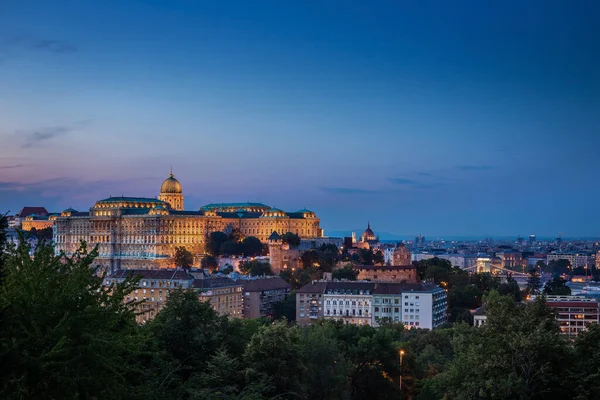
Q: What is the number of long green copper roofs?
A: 2